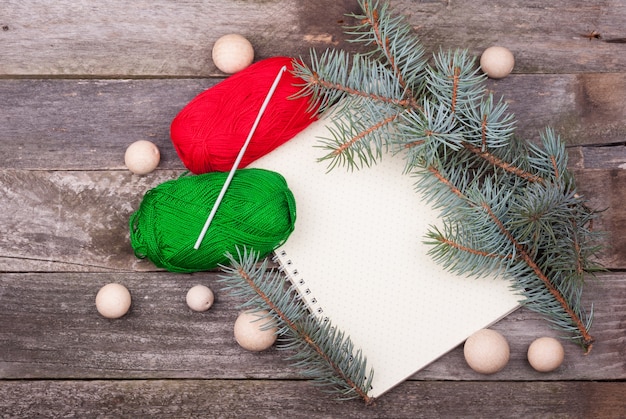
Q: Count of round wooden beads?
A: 8